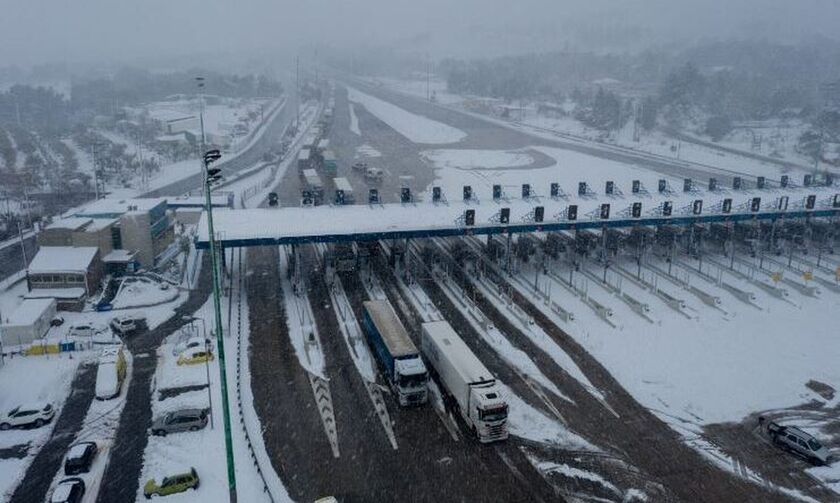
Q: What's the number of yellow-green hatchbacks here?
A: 1